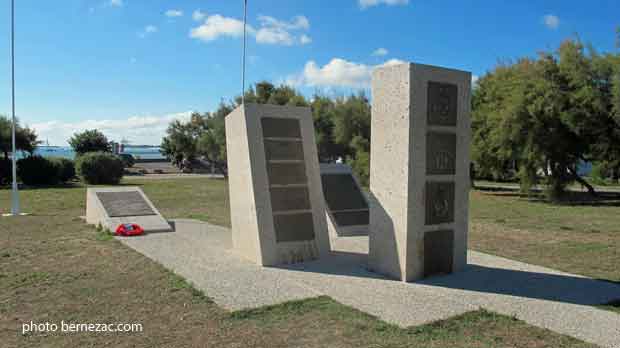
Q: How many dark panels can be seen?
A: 12